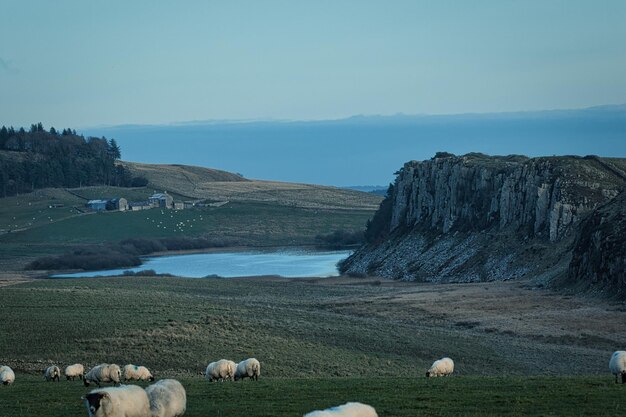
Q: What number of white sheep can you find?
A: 12